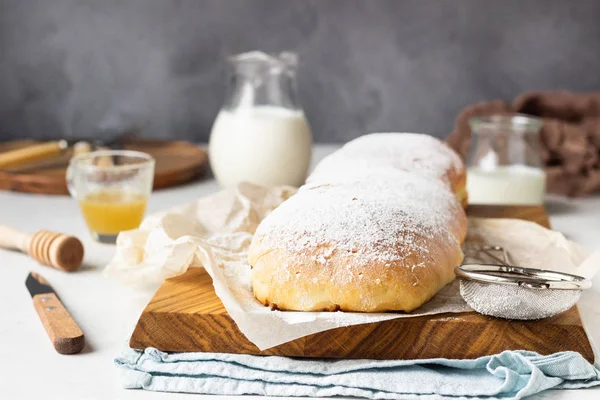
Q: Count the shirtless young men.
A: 0